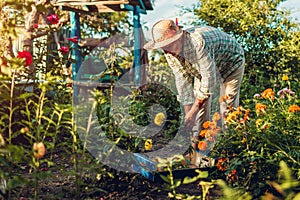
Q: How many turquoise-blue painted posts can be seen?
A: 2